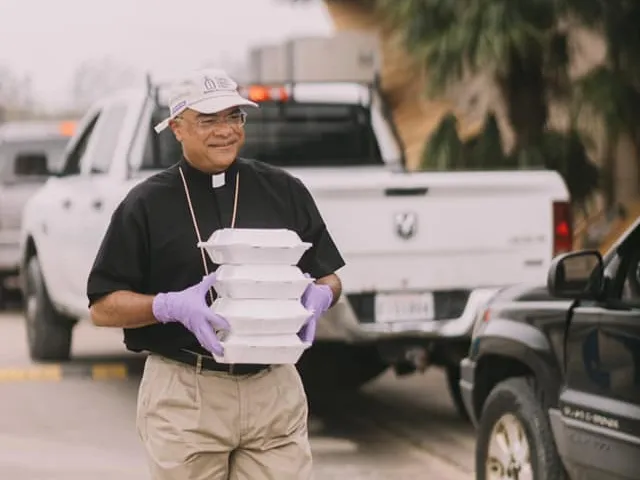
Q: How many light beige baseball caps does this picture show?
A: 1